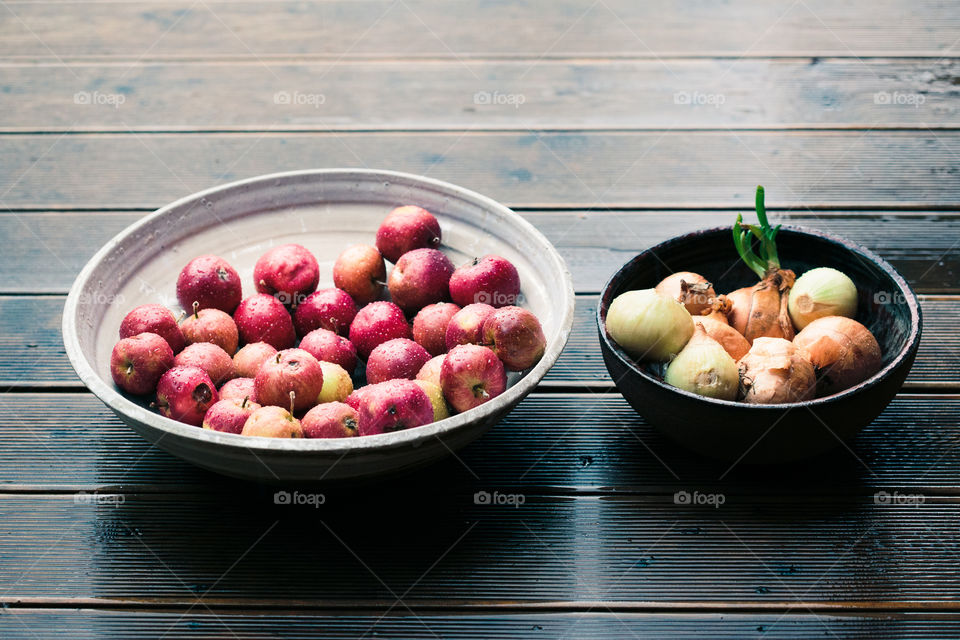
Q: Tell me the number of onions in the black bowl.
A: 8